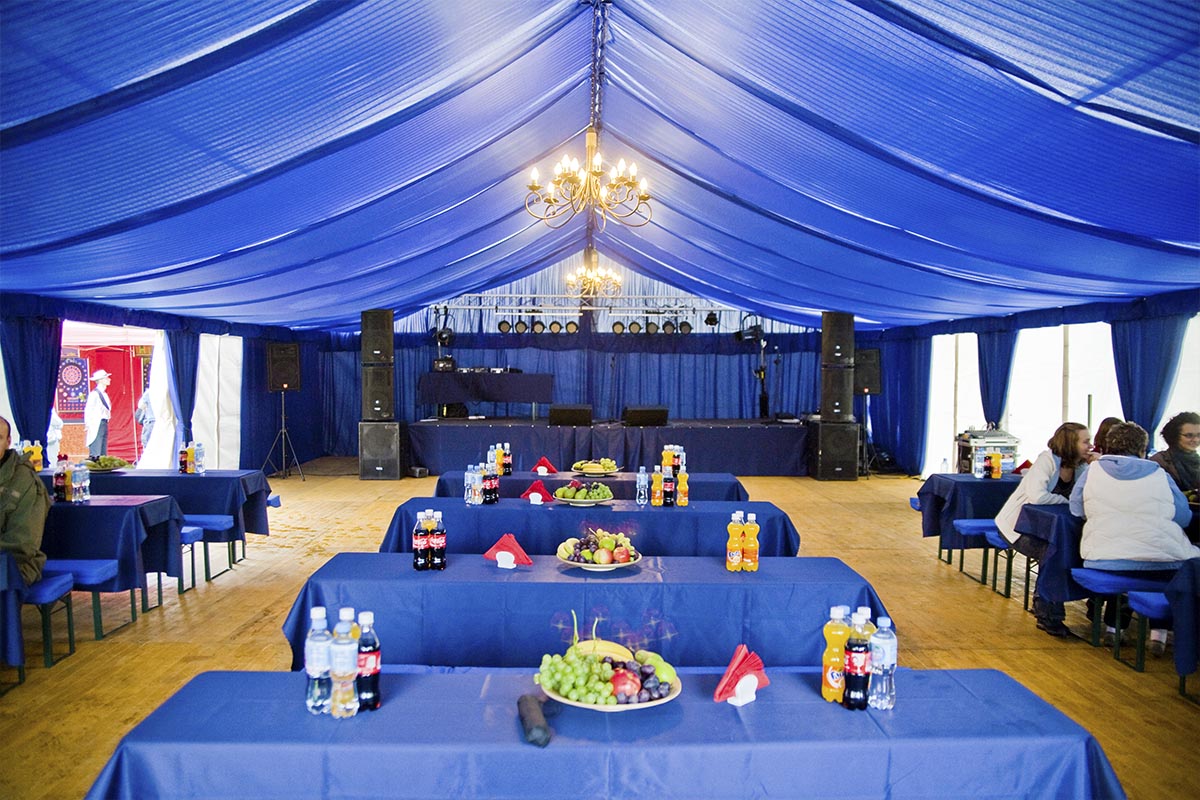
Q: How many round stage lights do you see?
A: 10